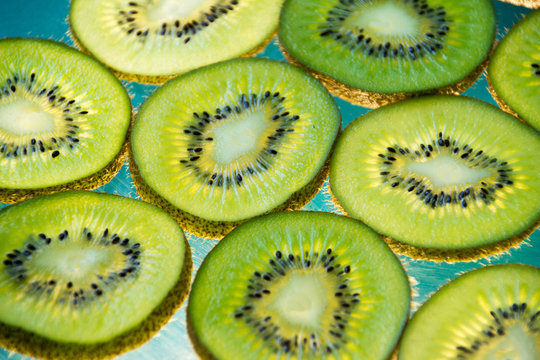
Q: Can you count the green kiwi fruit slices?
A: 9